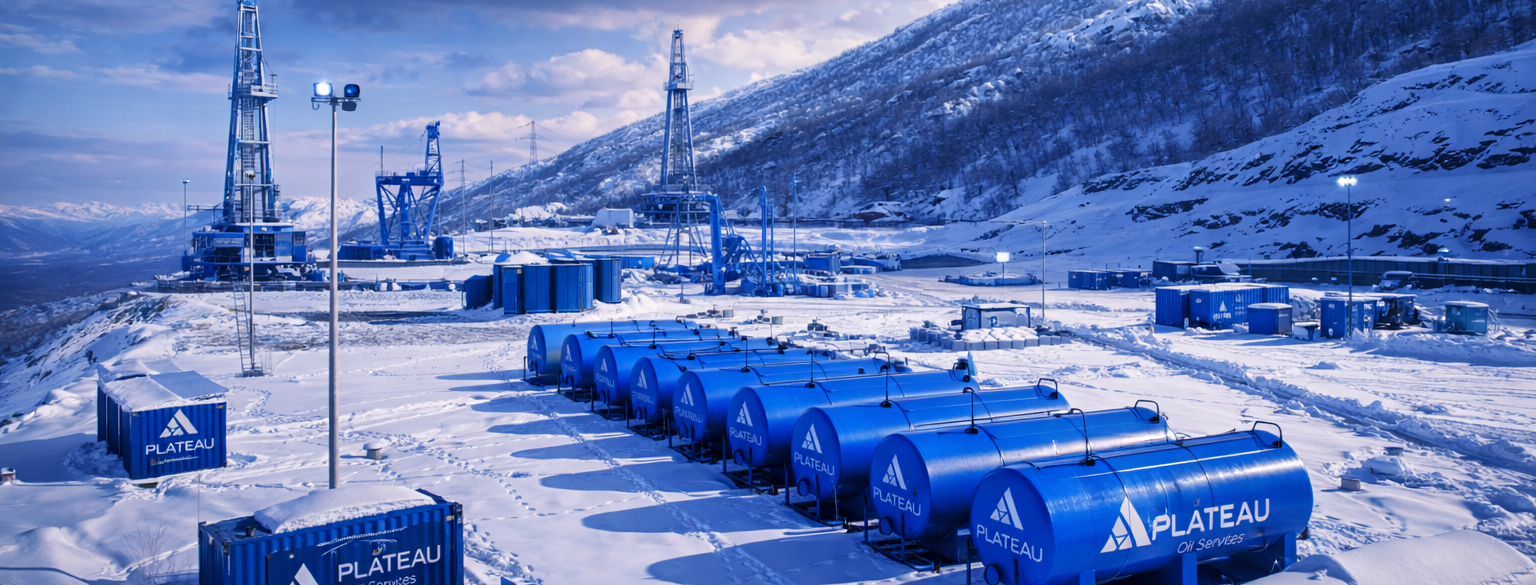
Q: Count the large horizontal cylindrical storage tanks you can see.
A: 9